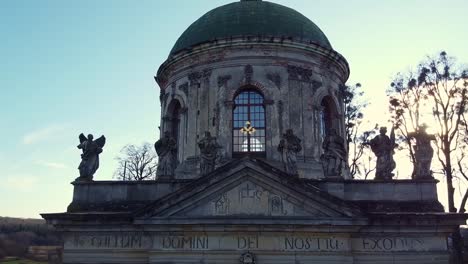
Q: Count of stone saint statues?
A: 7